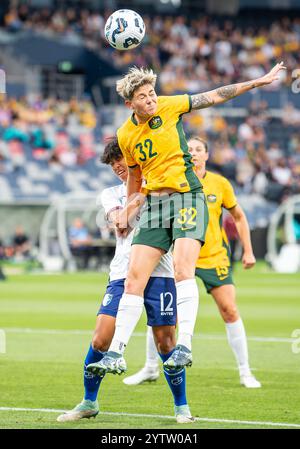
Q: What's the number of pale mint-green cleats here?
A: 2